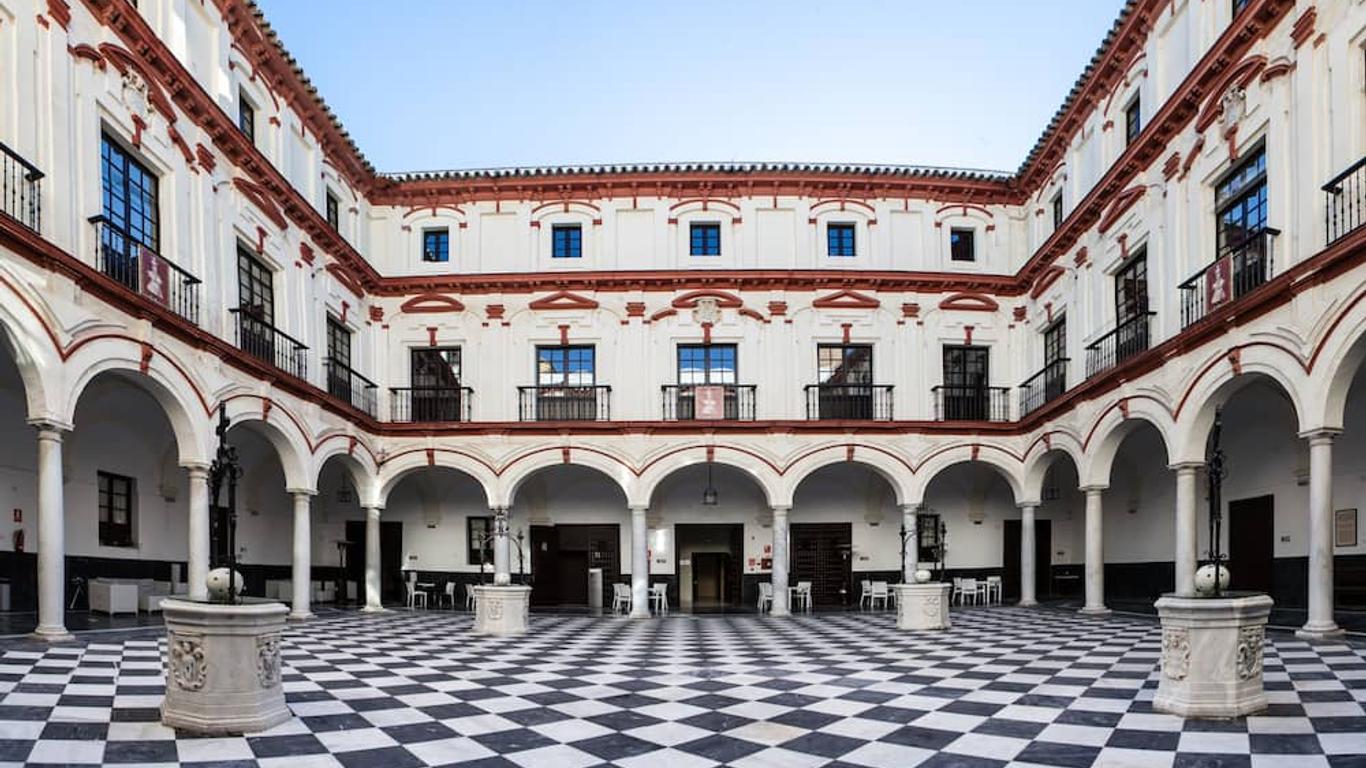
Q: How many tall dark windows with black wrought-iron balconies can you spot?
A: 11